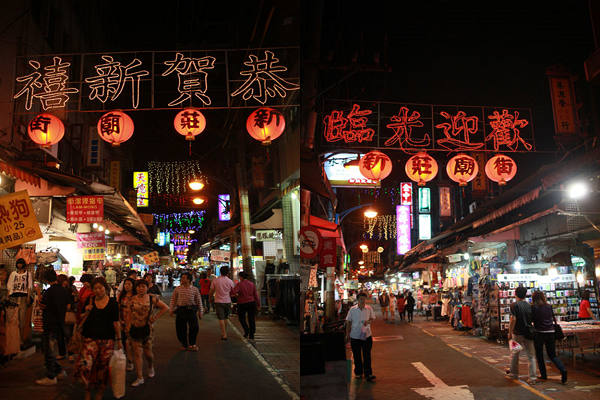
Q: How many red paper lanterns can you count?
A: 8